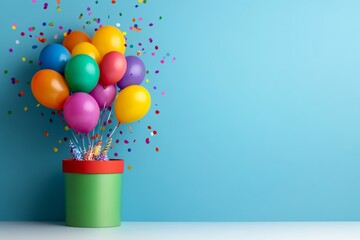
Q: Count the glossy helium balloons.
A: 11